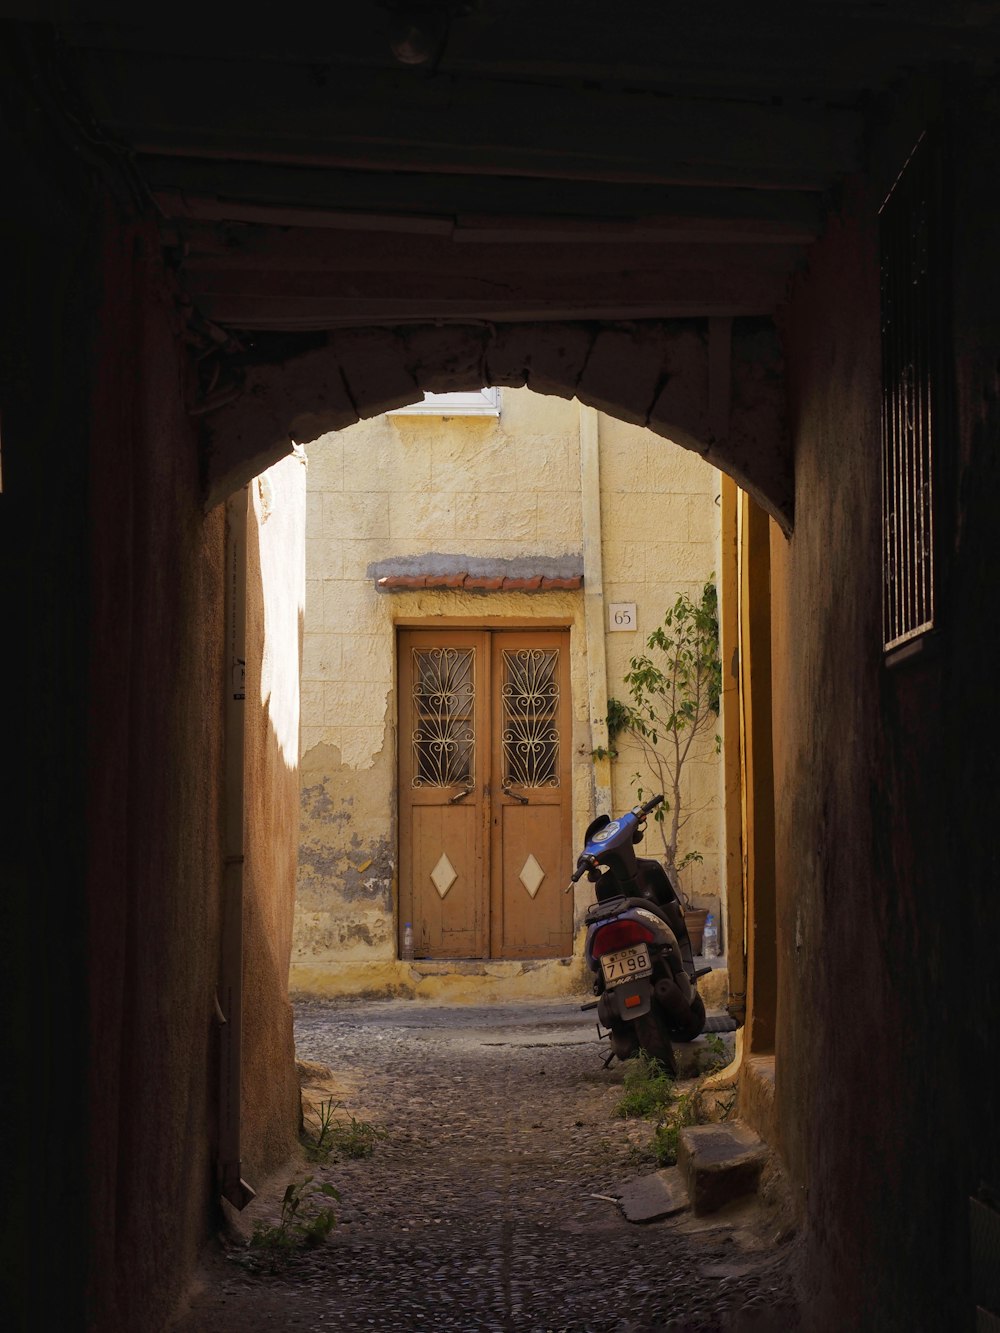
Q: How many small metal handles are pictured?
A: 2